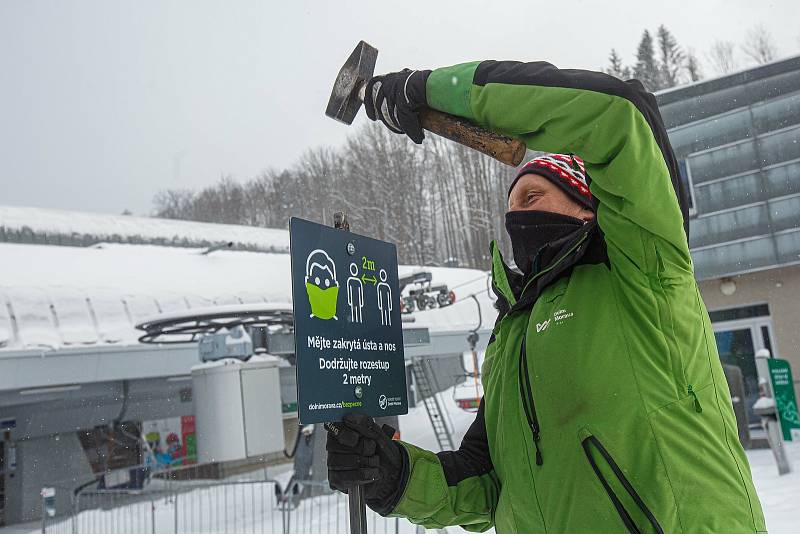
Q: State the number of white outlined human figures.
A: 2